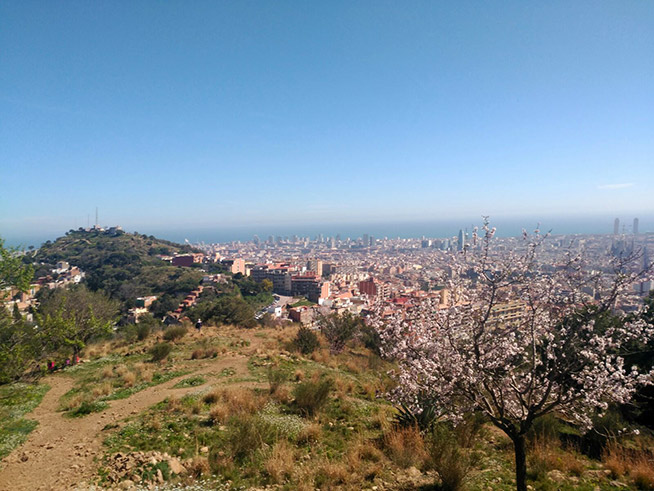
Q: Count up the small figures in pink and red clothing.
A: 3